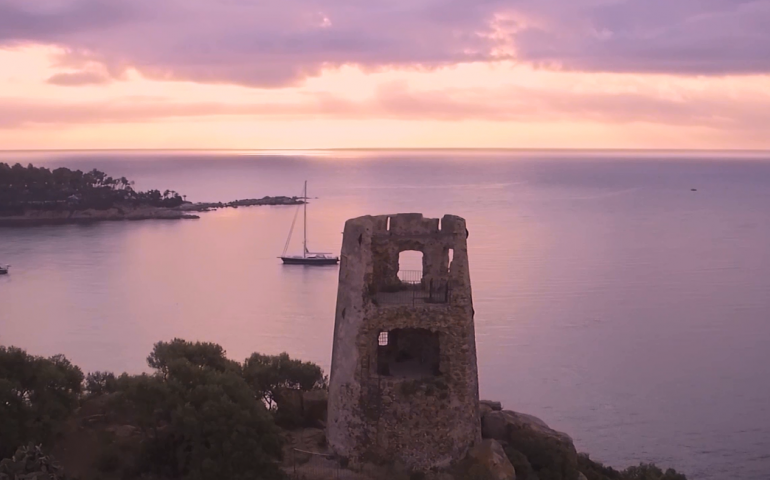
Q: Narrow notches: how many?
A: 2